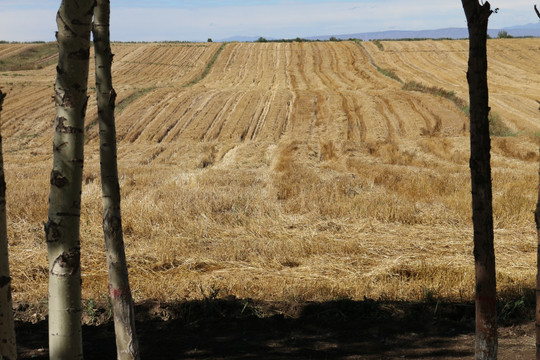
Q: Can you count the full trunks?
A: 3